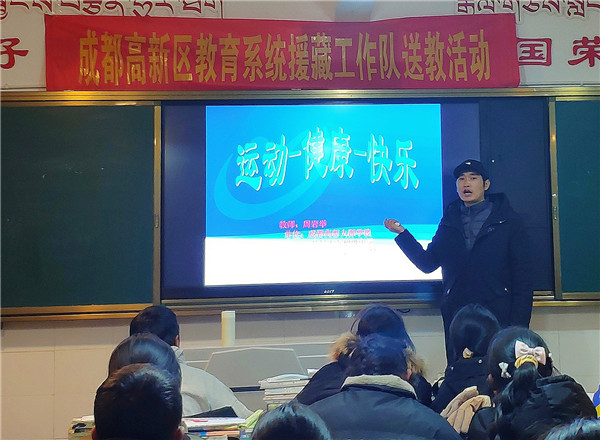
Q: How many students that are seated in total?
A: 9